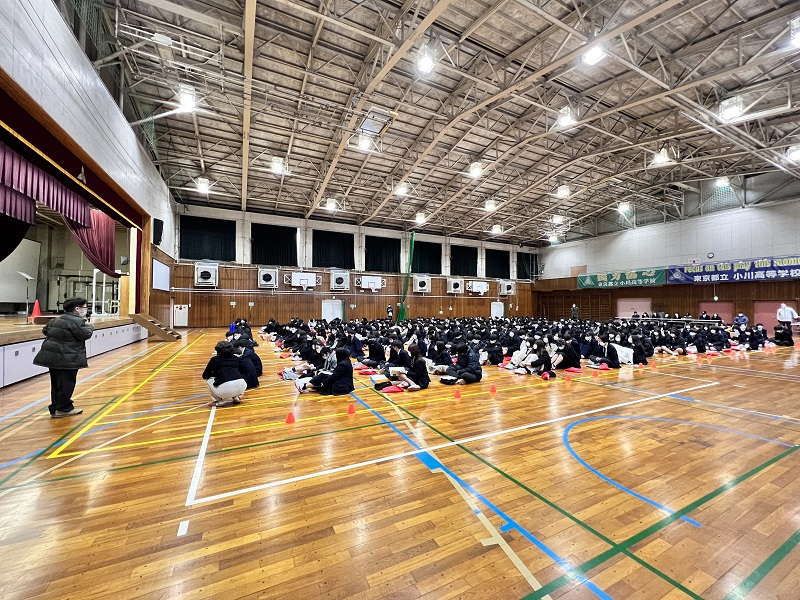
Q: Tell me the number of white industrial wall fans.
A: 6